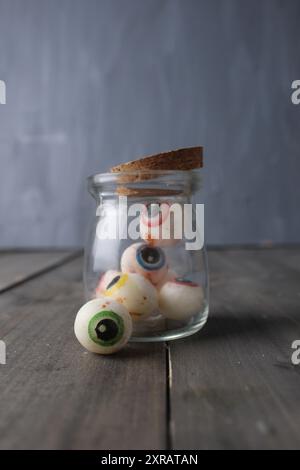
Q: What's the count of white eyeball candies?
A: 5